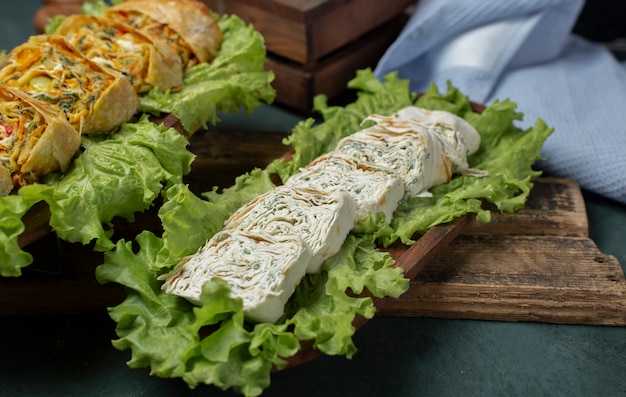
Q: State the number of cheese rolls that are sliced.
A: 5